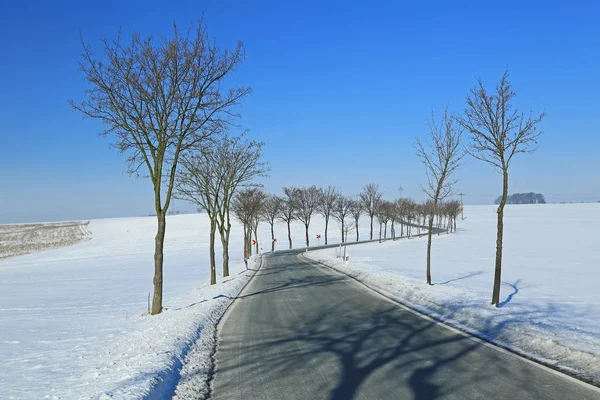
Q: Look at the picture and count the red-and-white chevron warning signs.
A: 3